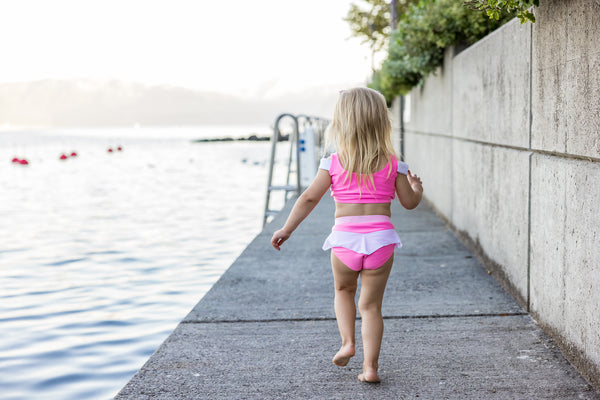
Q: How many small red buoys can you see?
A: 6